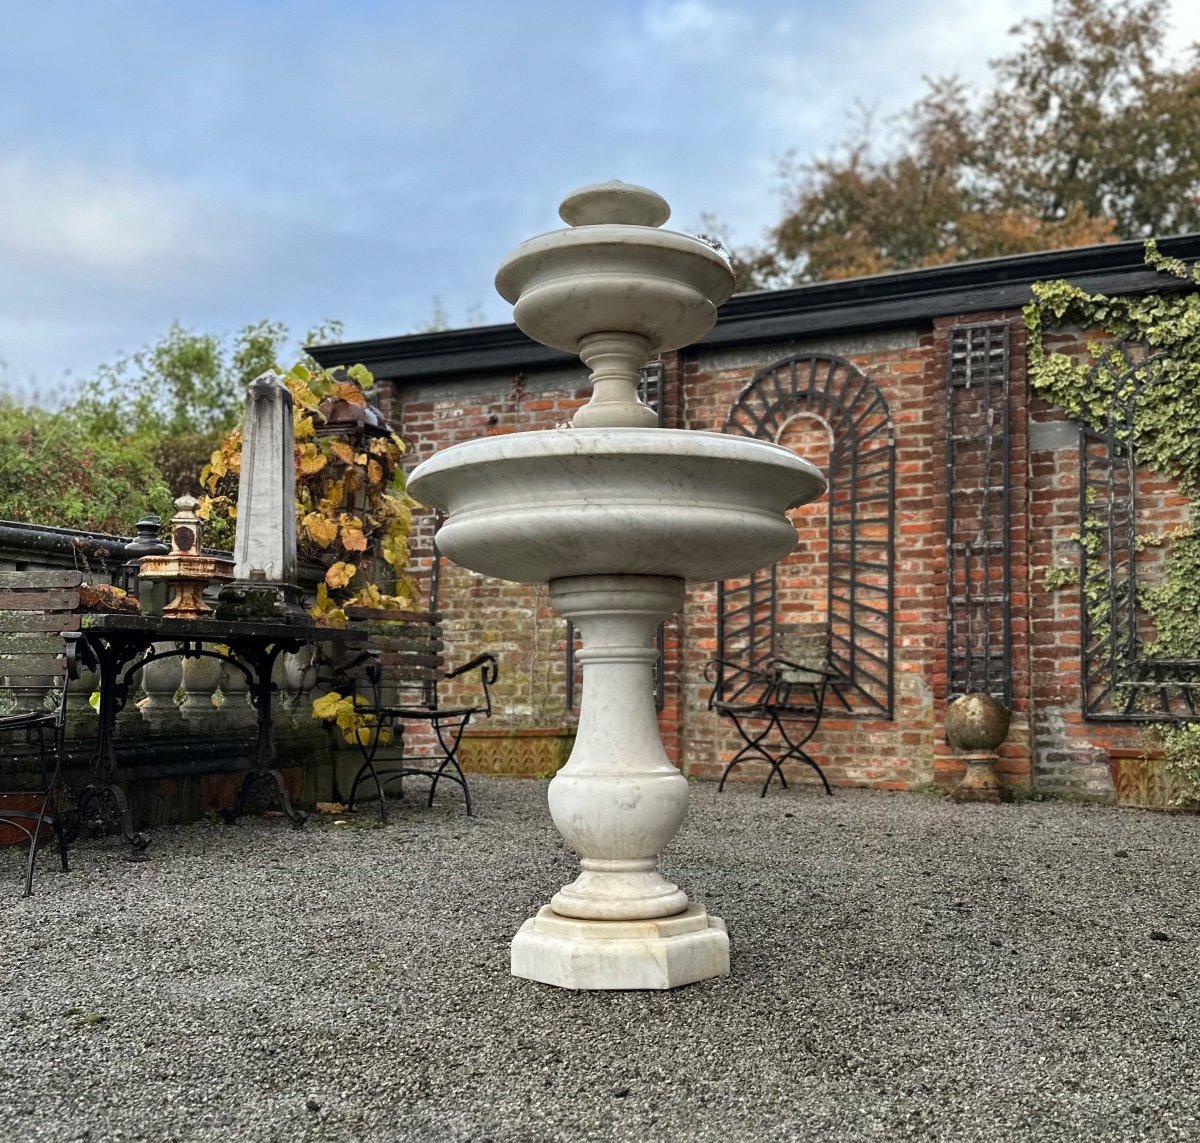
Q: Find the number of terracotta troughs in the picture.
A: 2